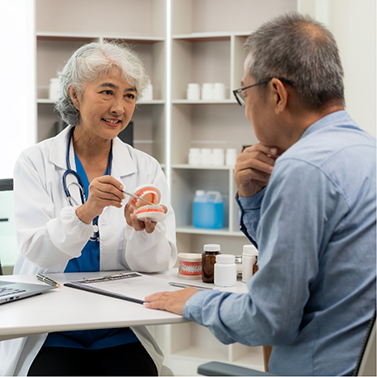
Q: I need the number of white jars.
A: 11